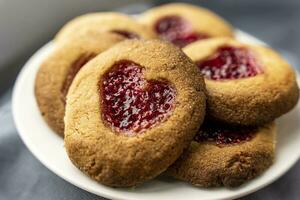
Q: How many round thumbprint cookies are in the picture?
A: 6